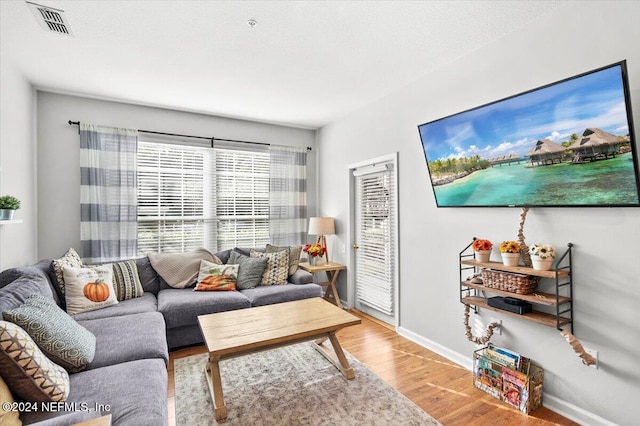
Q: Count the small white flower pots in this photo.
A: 3